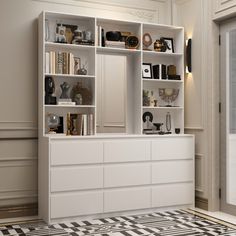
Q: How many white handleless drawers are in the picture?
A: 9